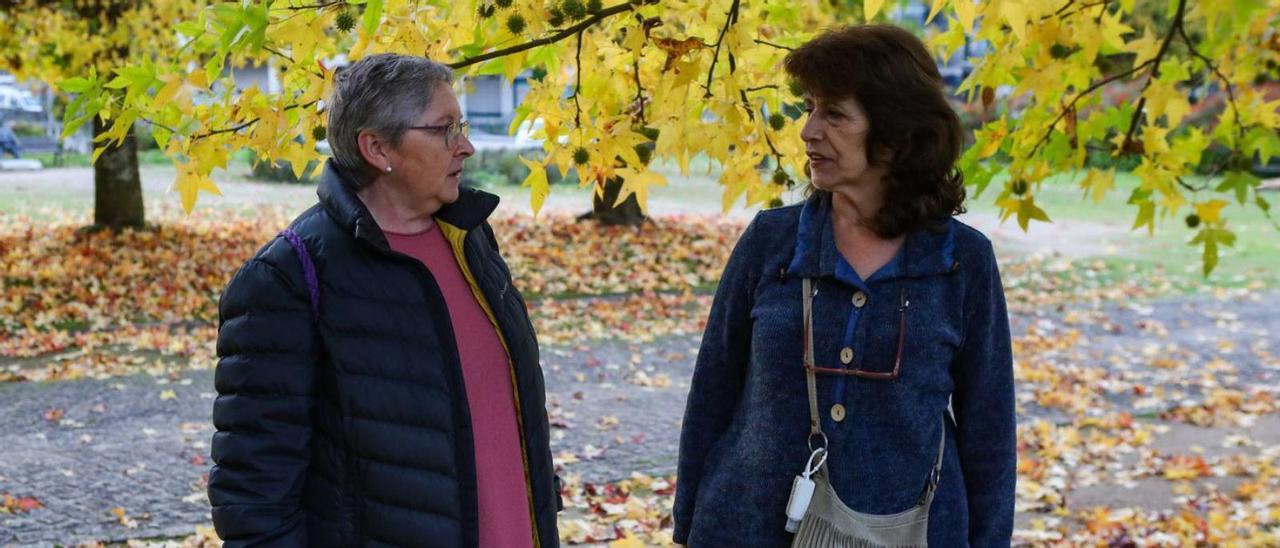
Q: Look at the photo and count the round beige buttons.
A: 3